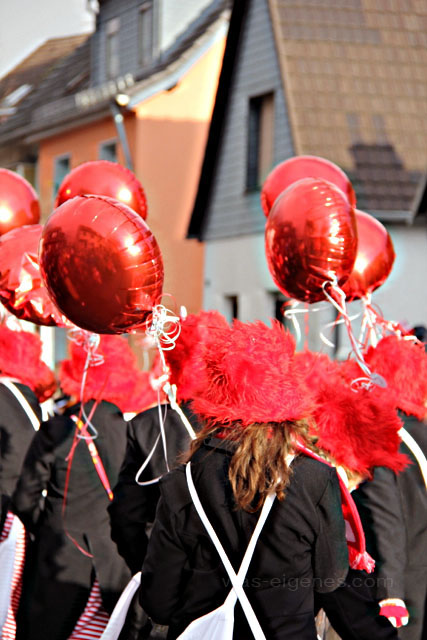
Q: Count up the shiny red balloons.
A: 7